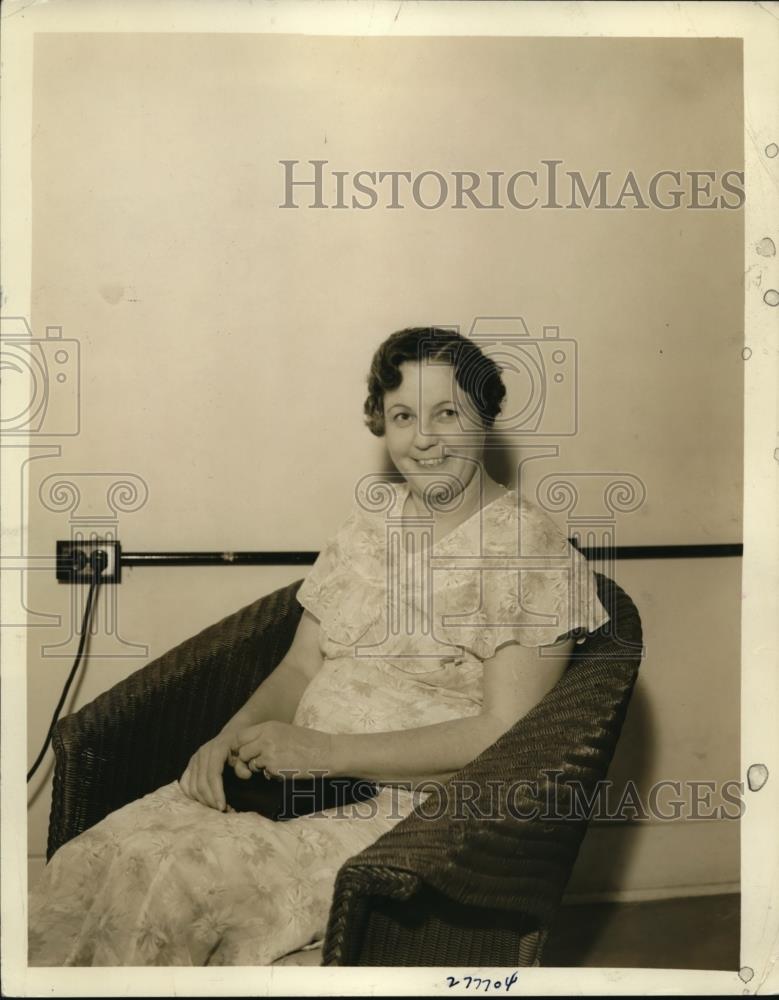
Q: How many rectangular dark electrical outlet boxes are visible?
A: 1